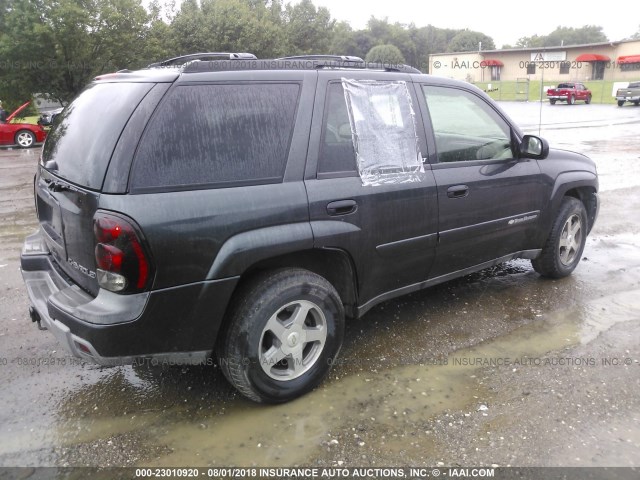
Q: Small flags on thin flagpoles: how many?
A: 0